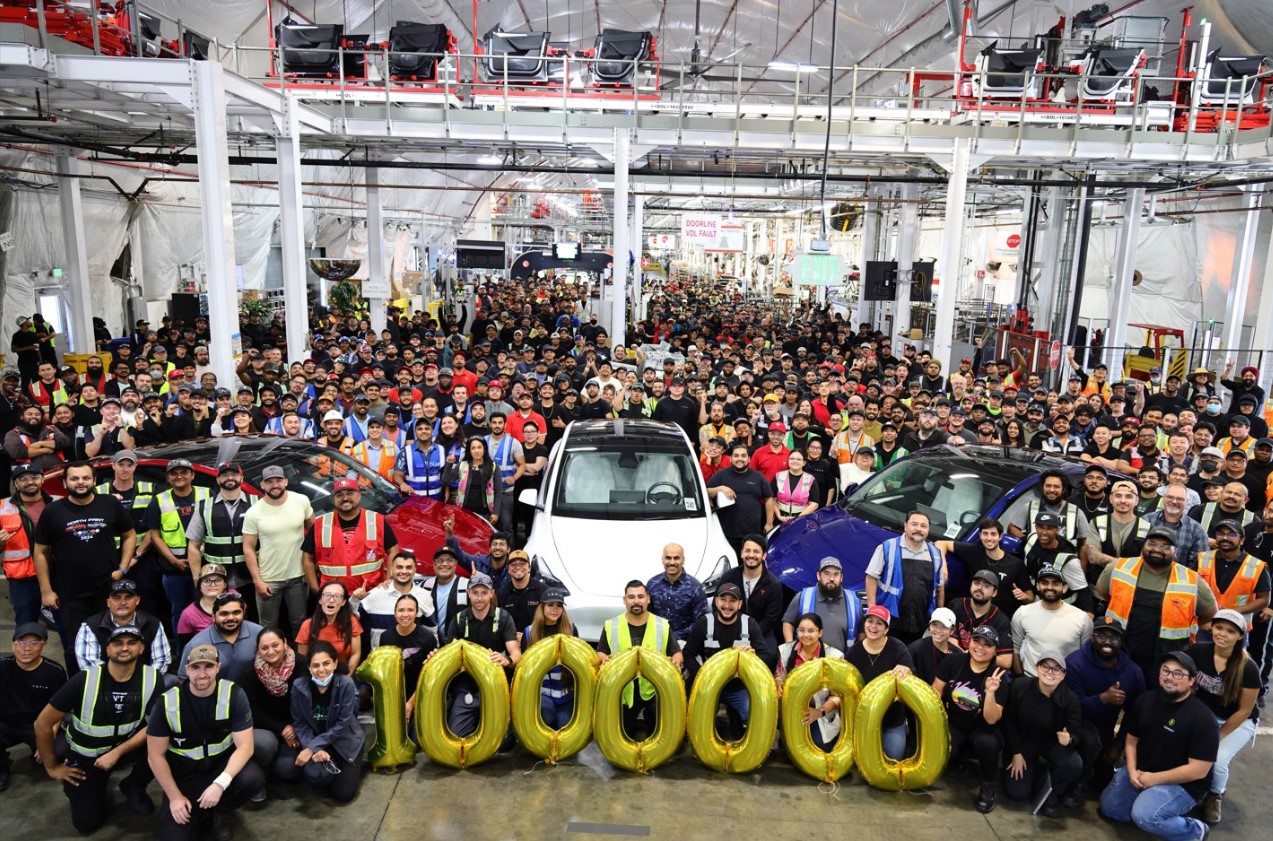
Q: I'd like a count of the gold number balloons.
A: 7